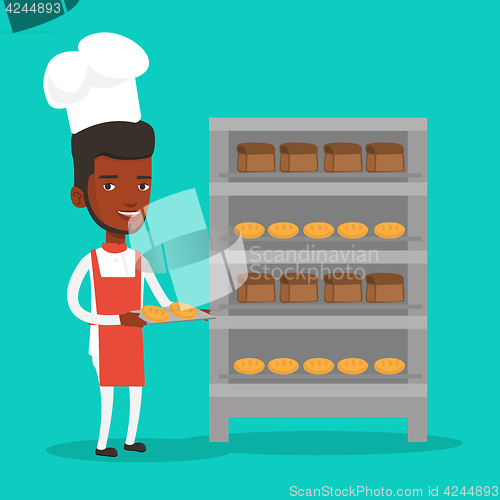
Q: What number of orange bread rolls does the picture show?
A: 12